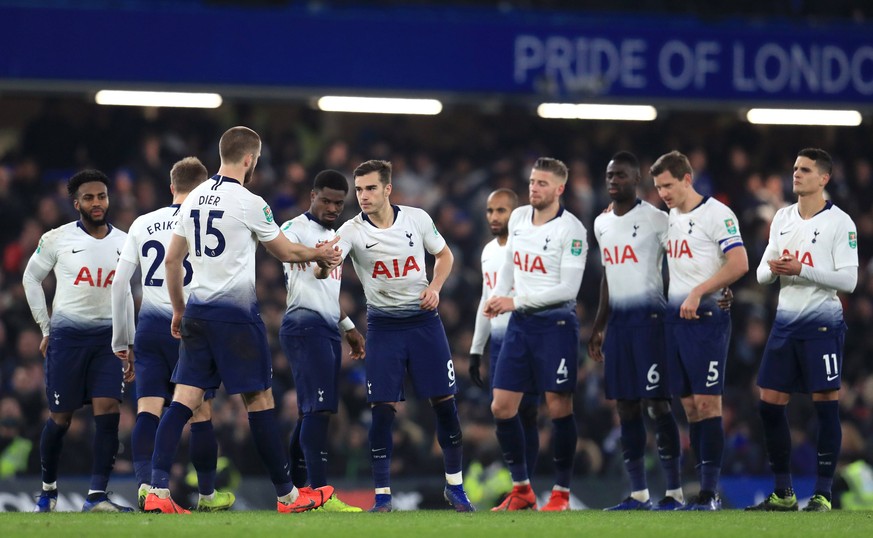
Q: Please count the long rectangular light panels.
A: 4